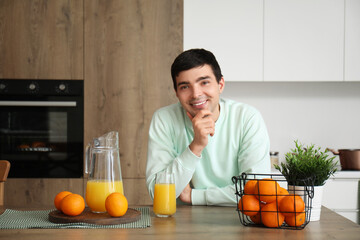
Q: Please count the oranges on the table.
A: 11